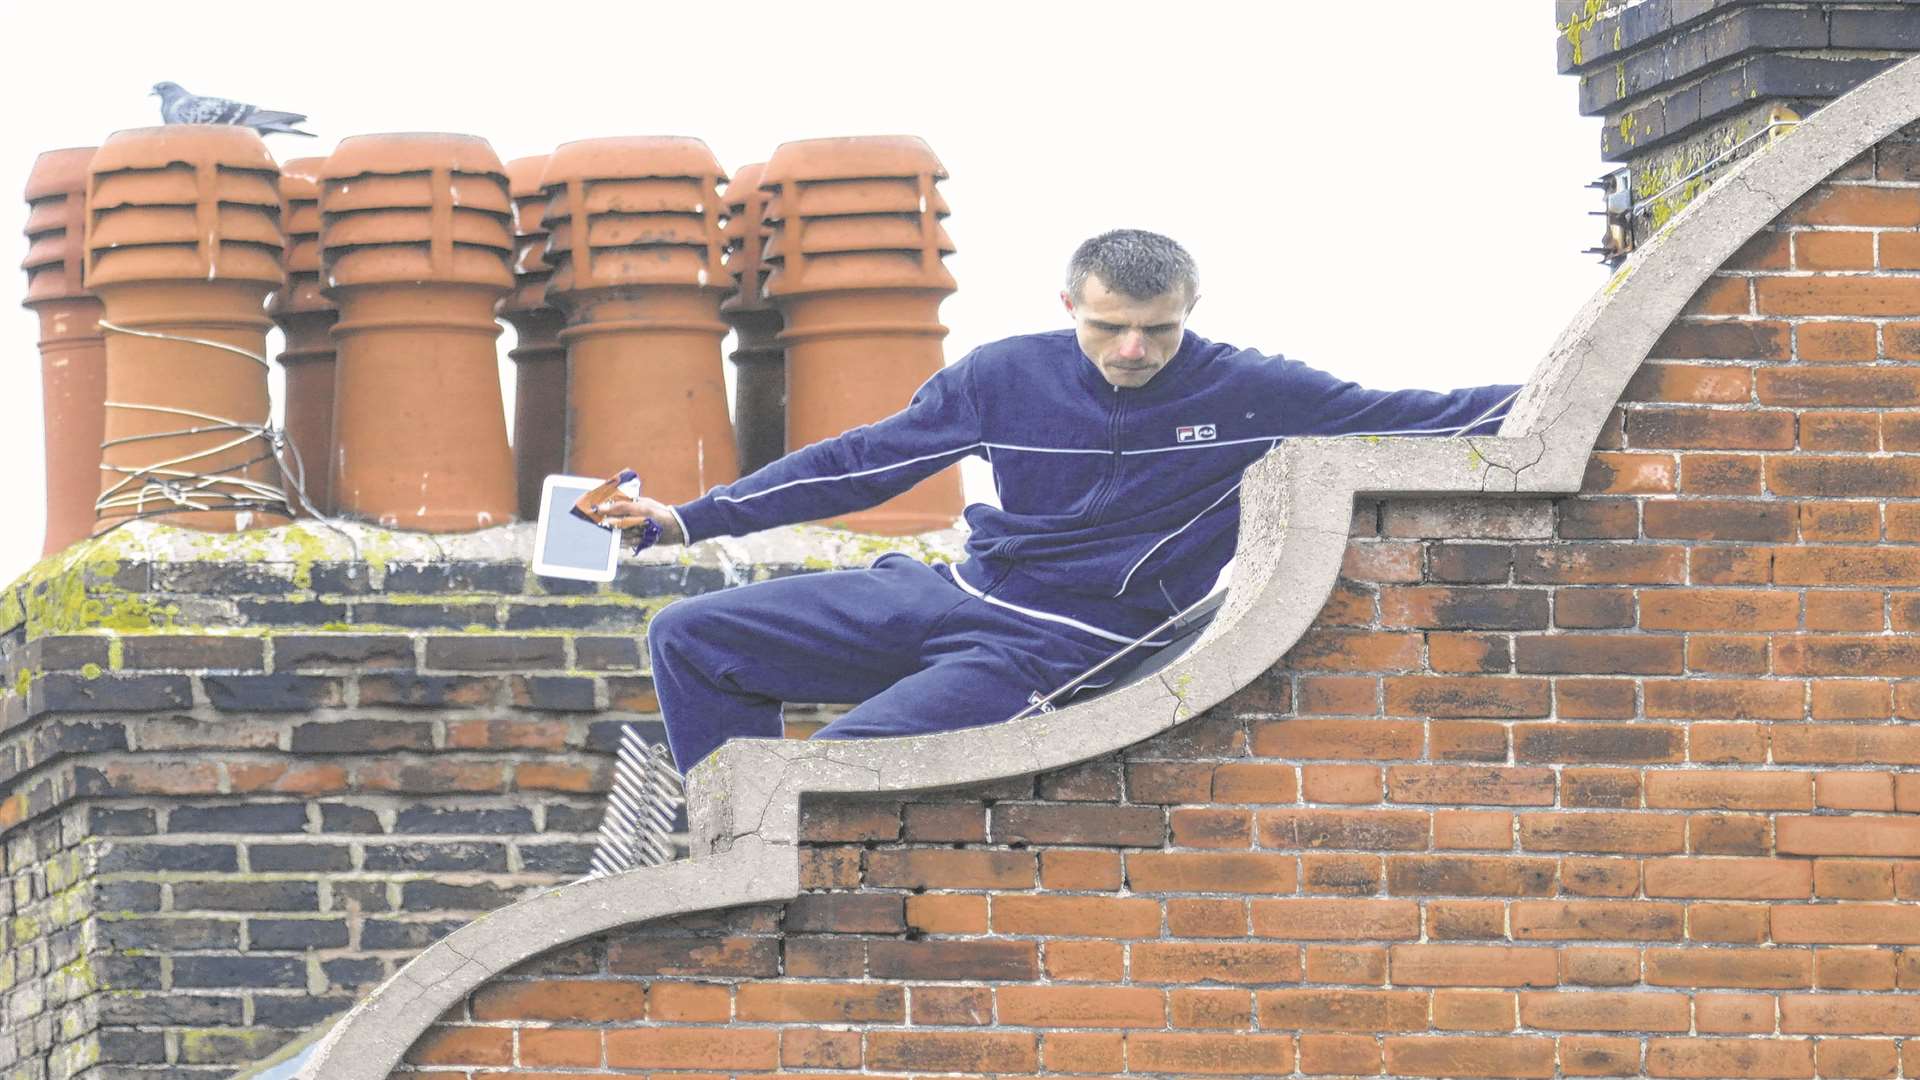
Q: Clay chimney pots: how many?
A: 8